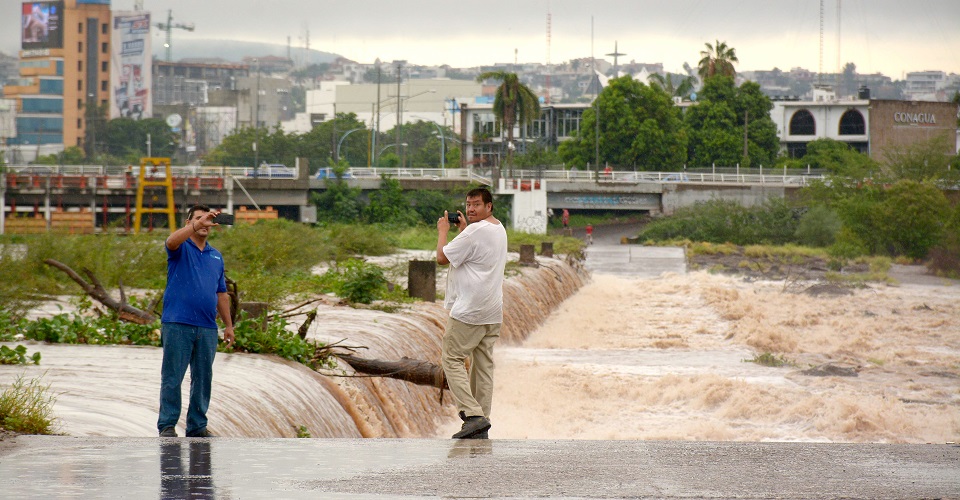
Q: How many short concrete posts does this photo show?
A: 4